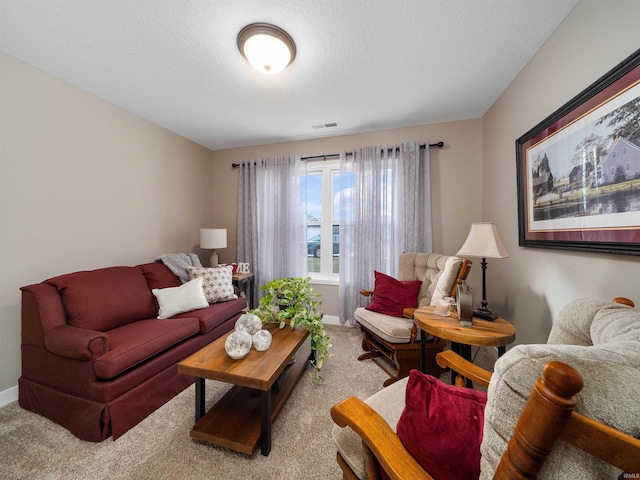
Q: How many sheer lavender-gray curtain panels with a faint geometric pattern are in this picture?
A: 2